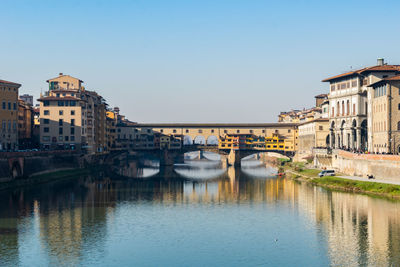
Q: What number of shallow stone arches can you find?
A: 3